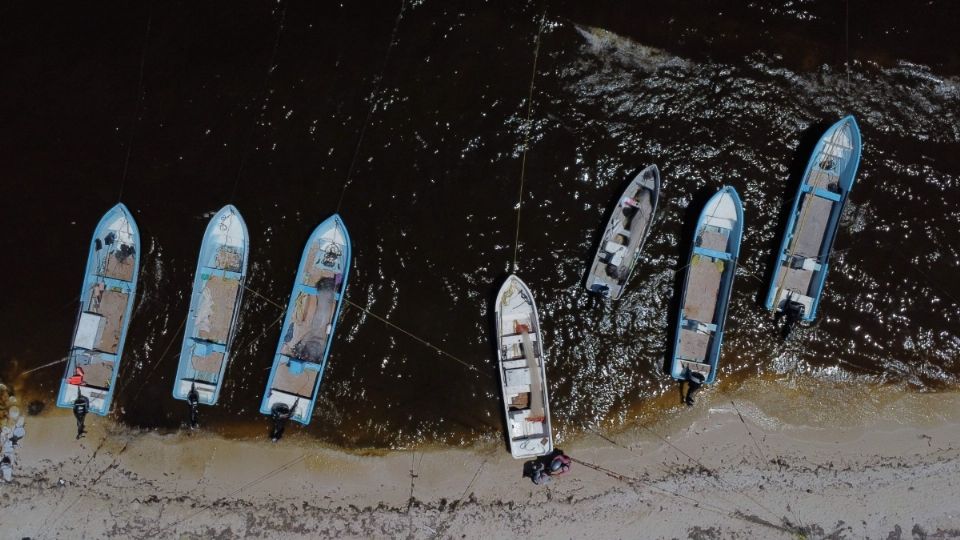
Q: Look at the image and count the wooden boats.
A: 7